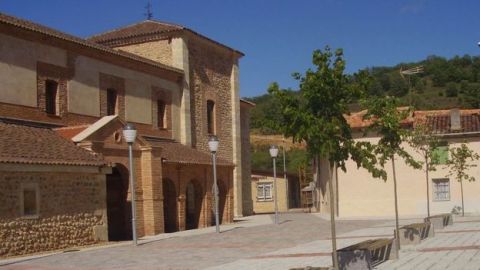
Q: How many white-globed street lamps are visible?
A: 3